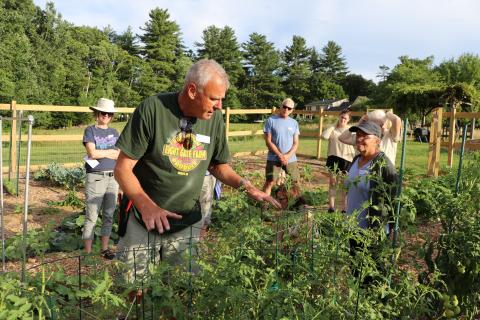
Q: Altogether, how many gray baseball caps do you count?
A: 1